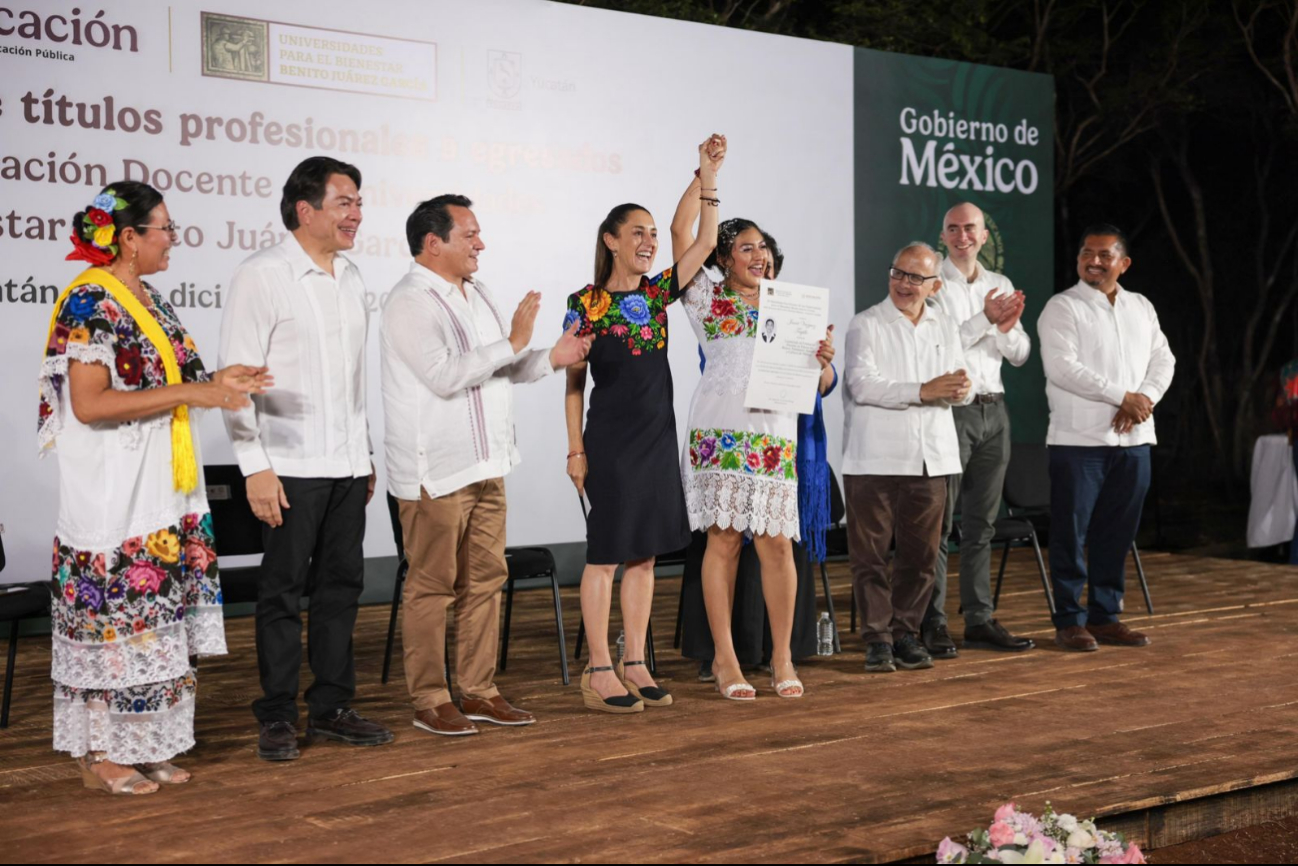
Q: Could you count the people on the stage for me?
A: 9